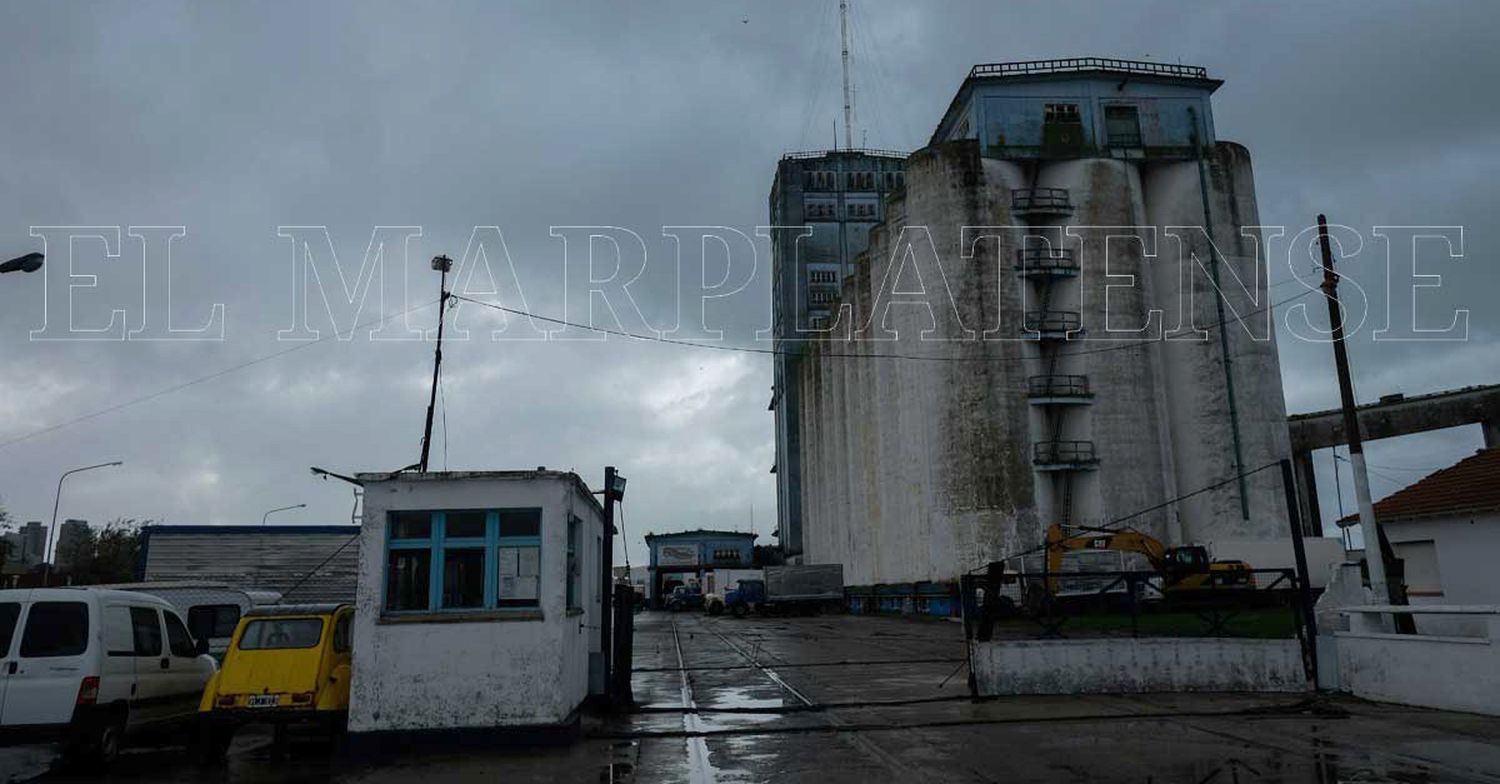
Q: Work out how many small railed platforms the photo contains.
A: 5